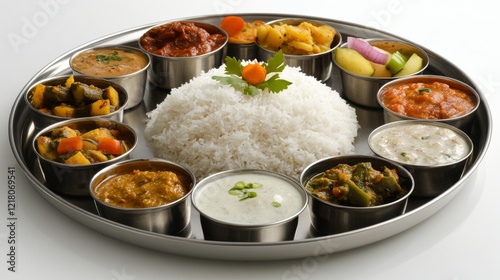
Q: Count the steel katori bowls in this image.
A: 12